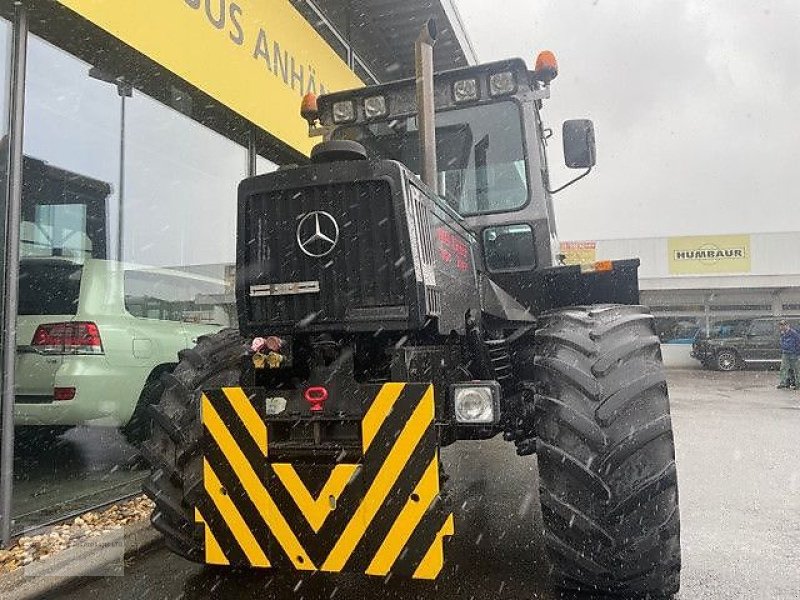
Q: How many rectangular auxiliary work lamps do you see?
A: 4